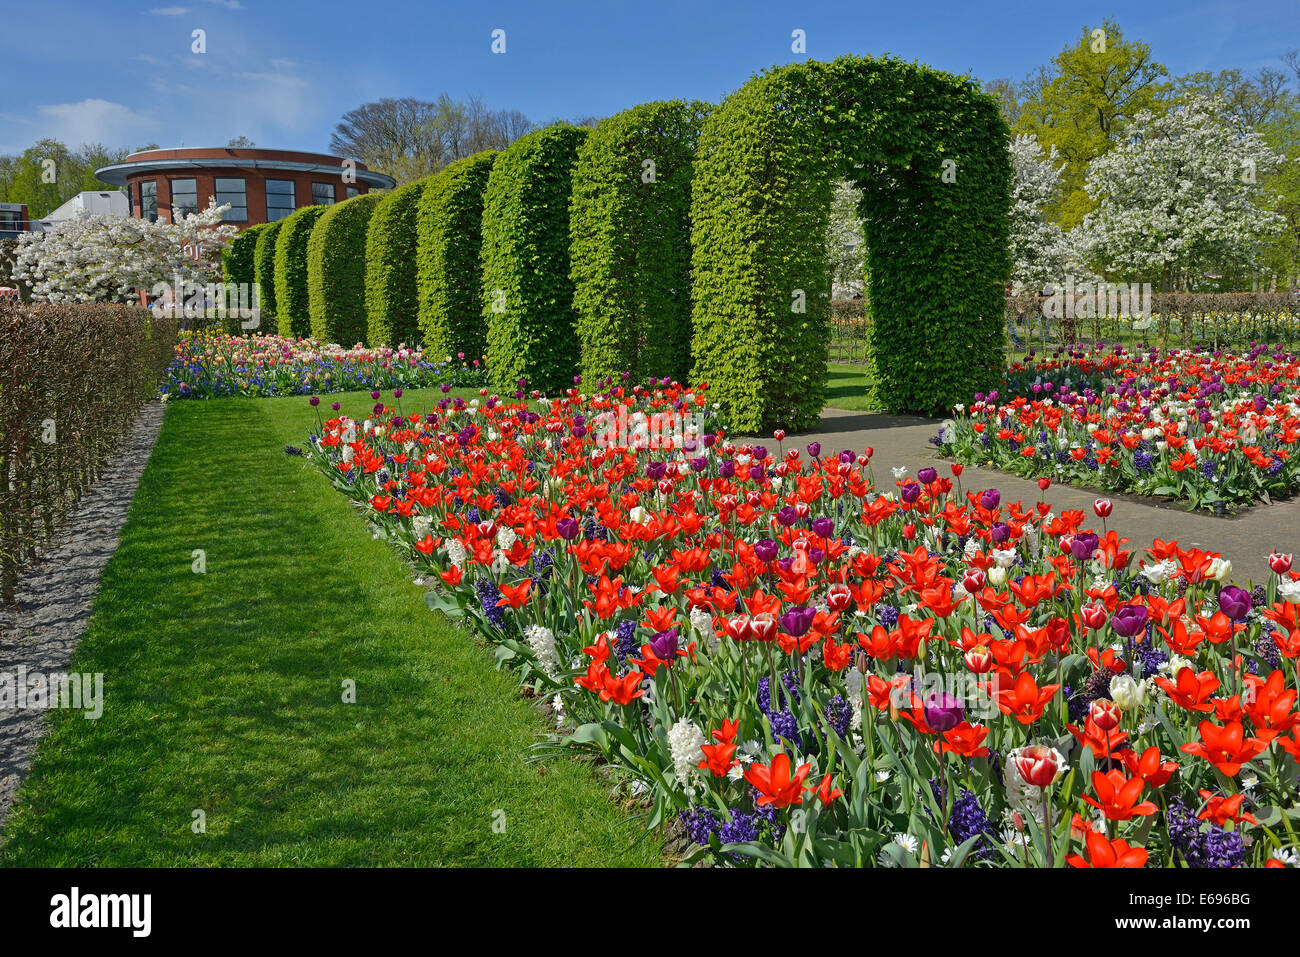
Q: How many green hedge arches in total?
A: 9